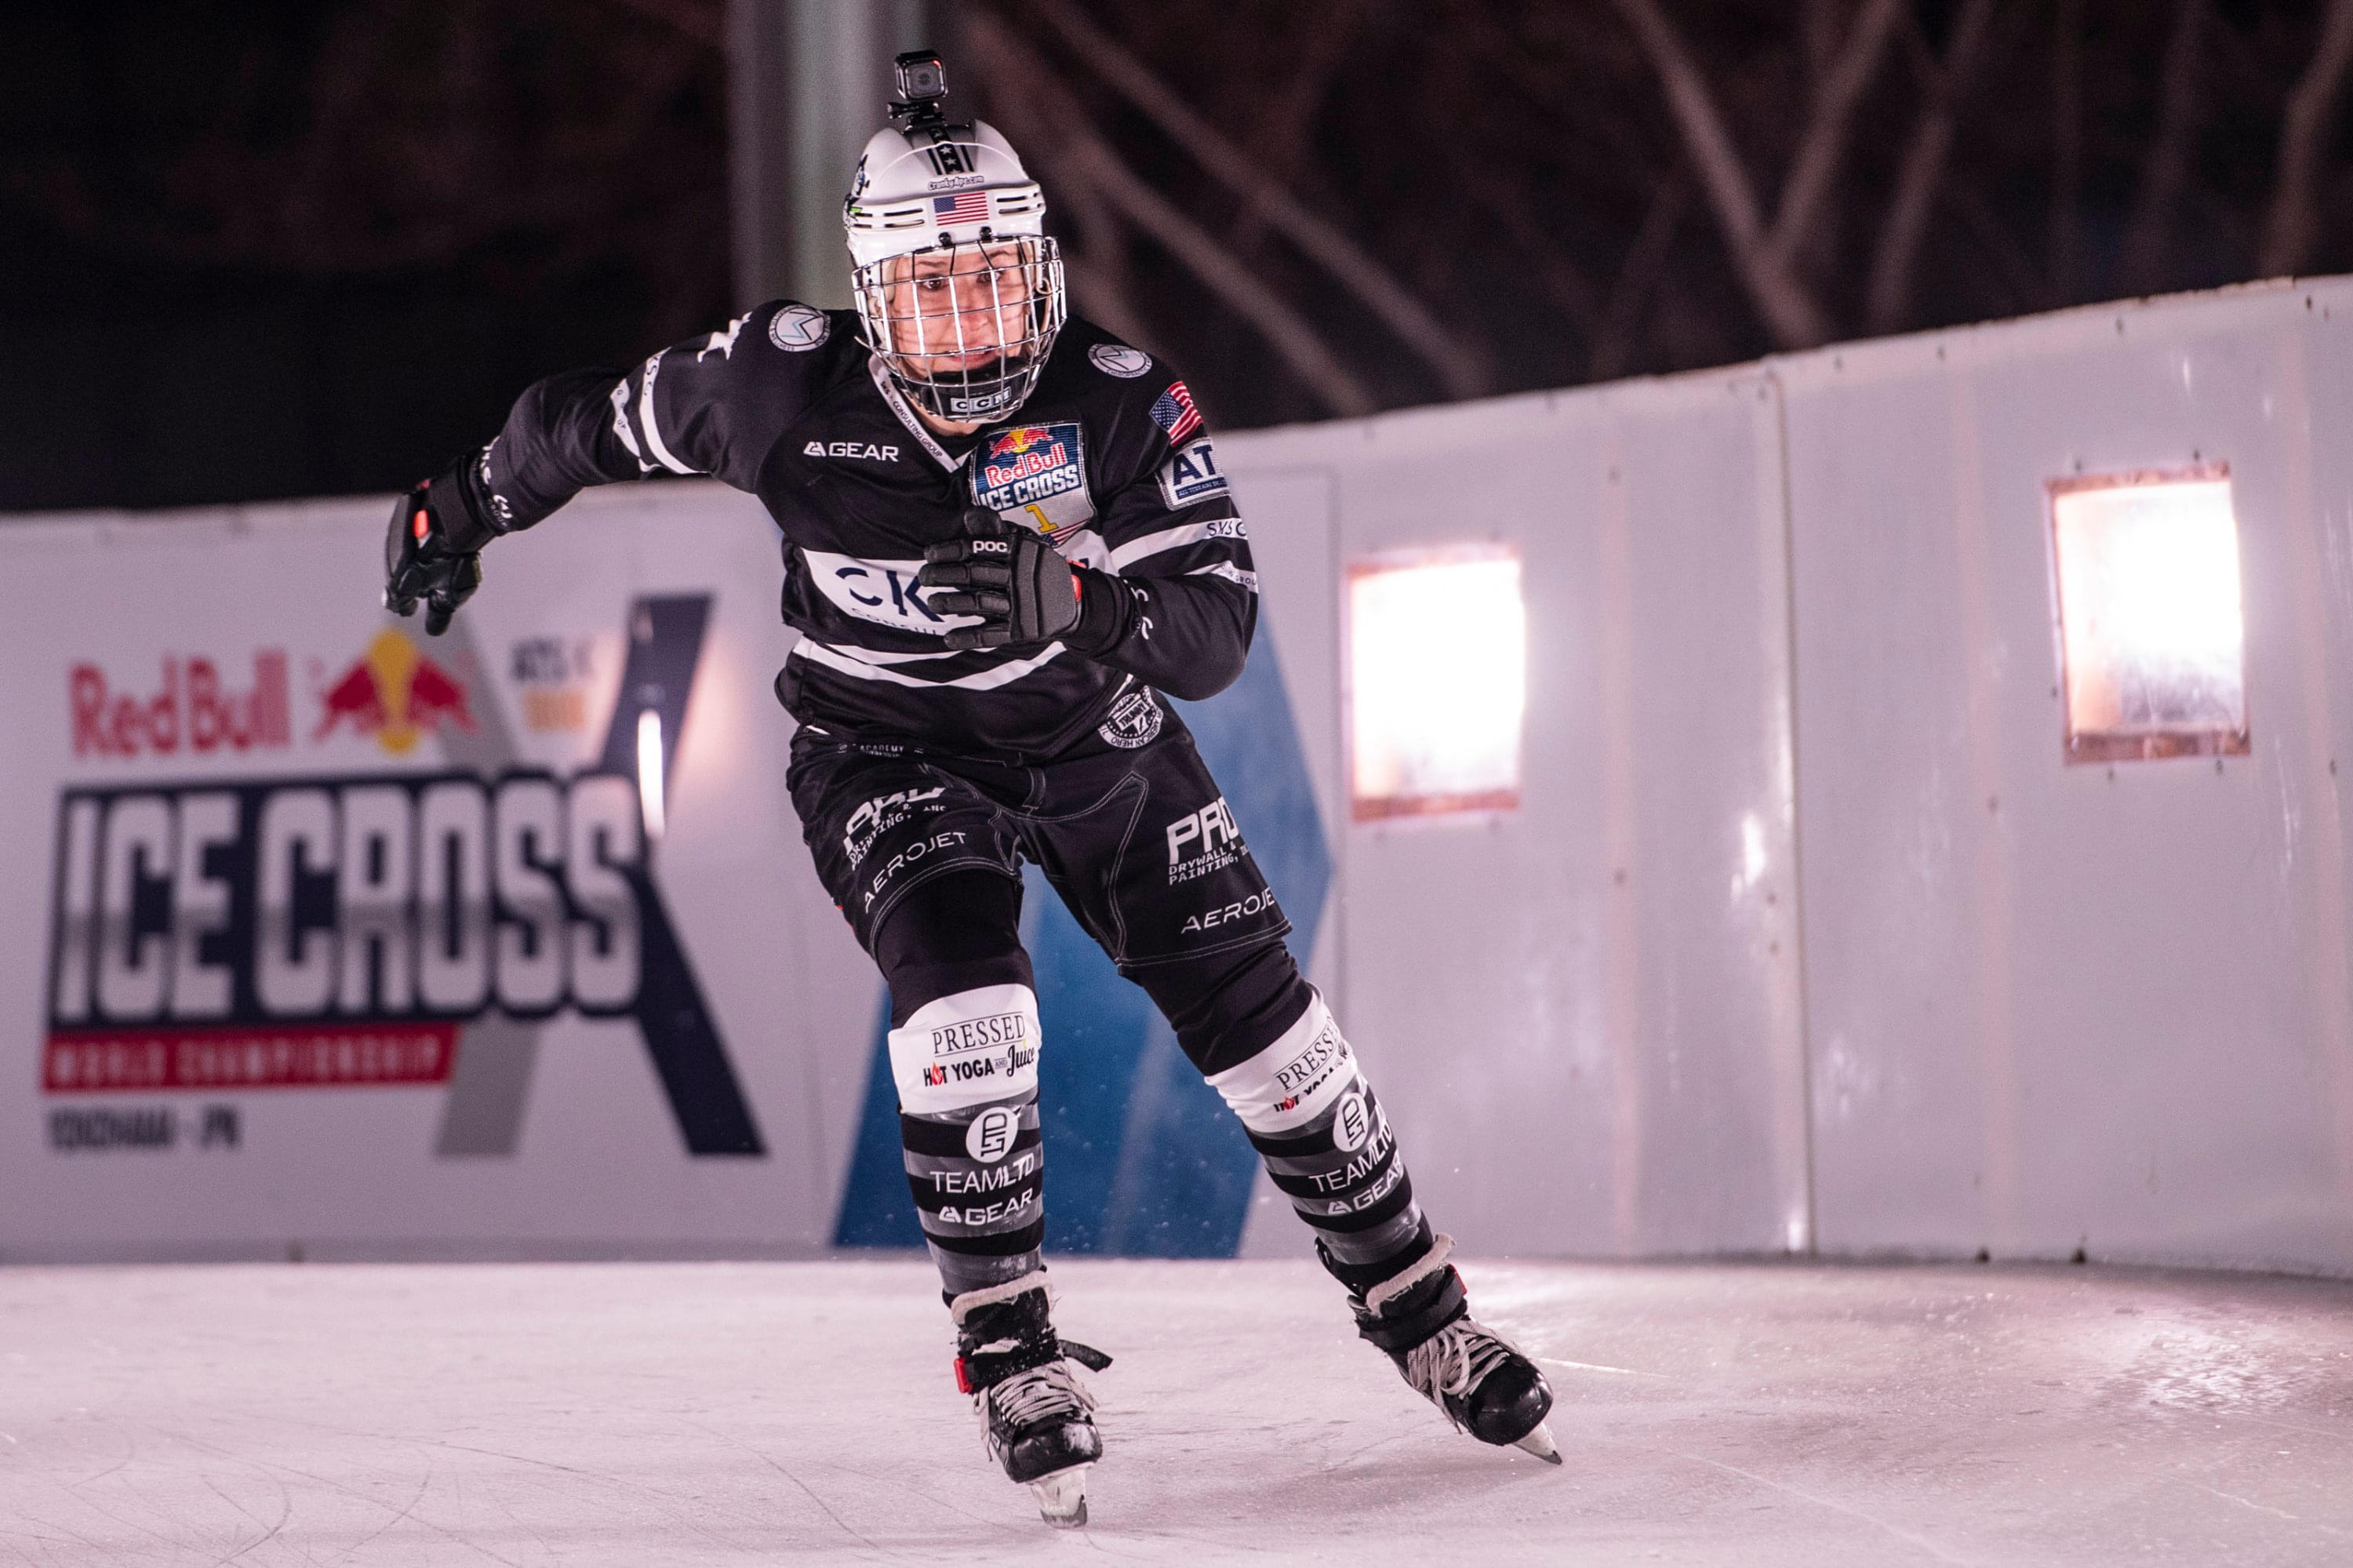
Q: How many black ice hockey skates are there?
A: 2